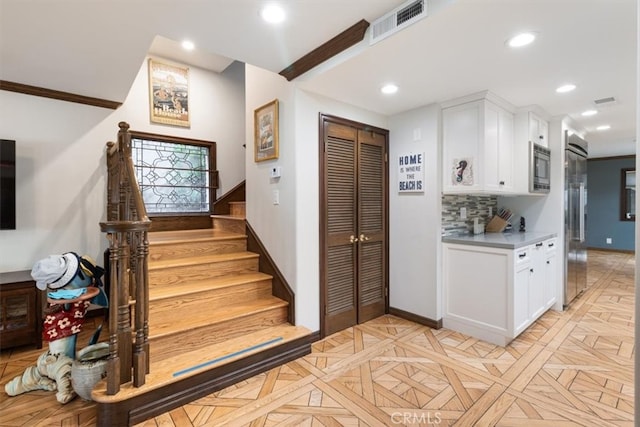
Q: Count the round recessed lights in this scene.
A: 7